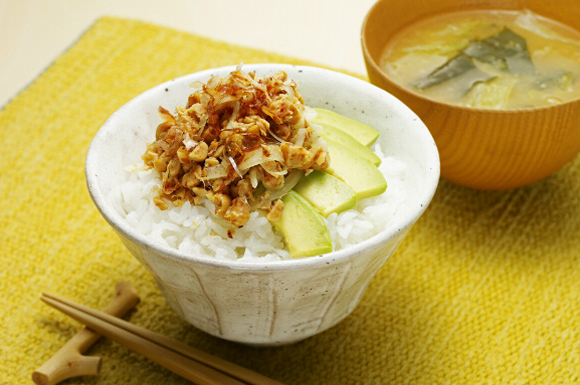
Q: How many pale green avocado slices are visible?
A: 5